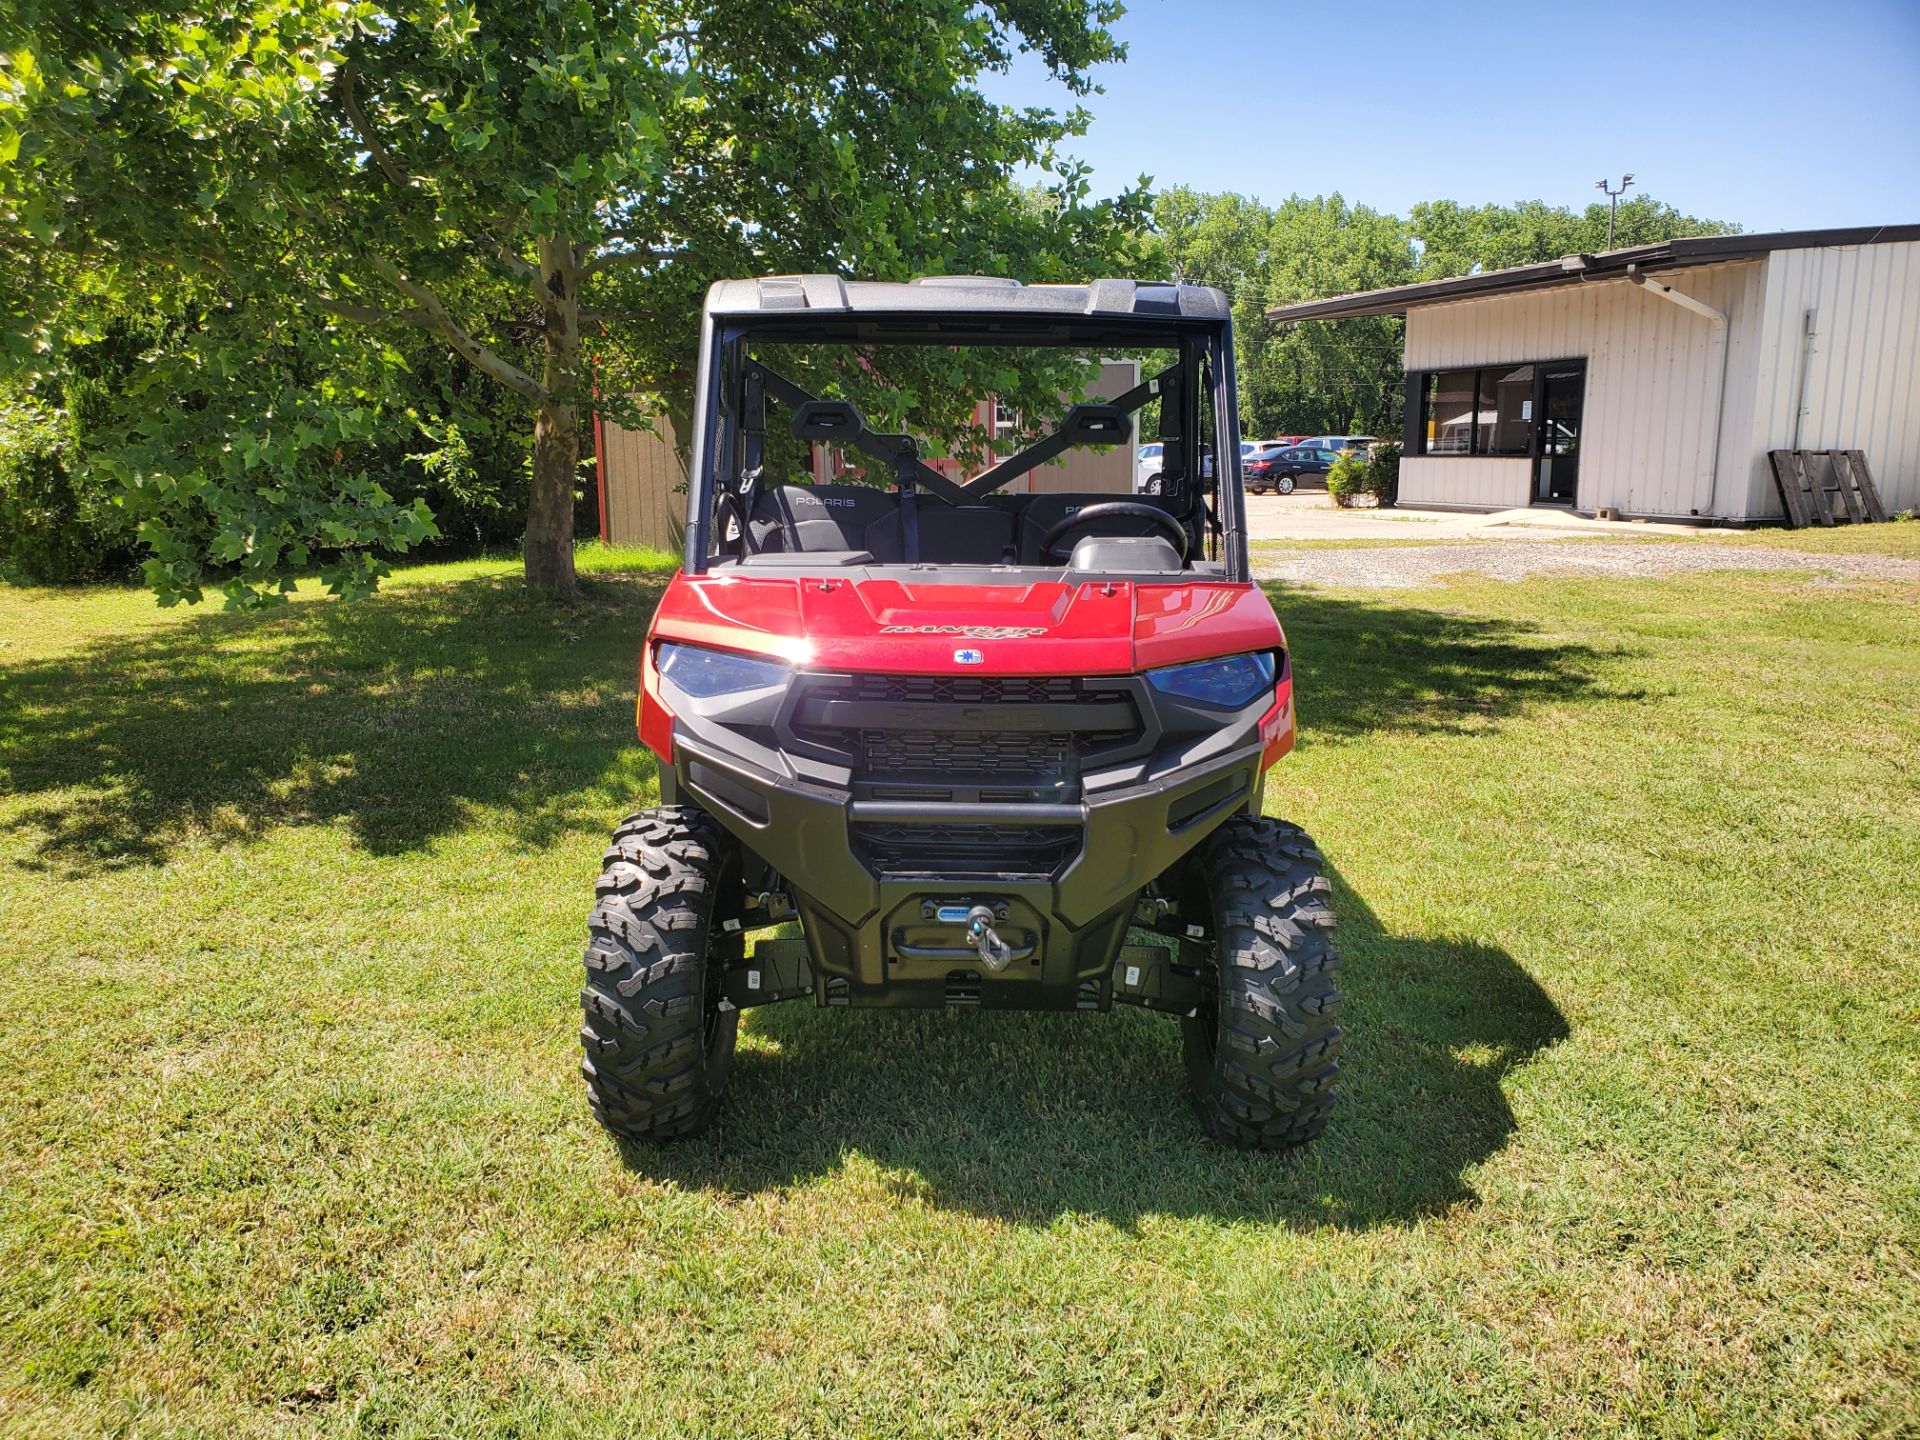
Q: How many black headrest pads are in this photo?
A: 2